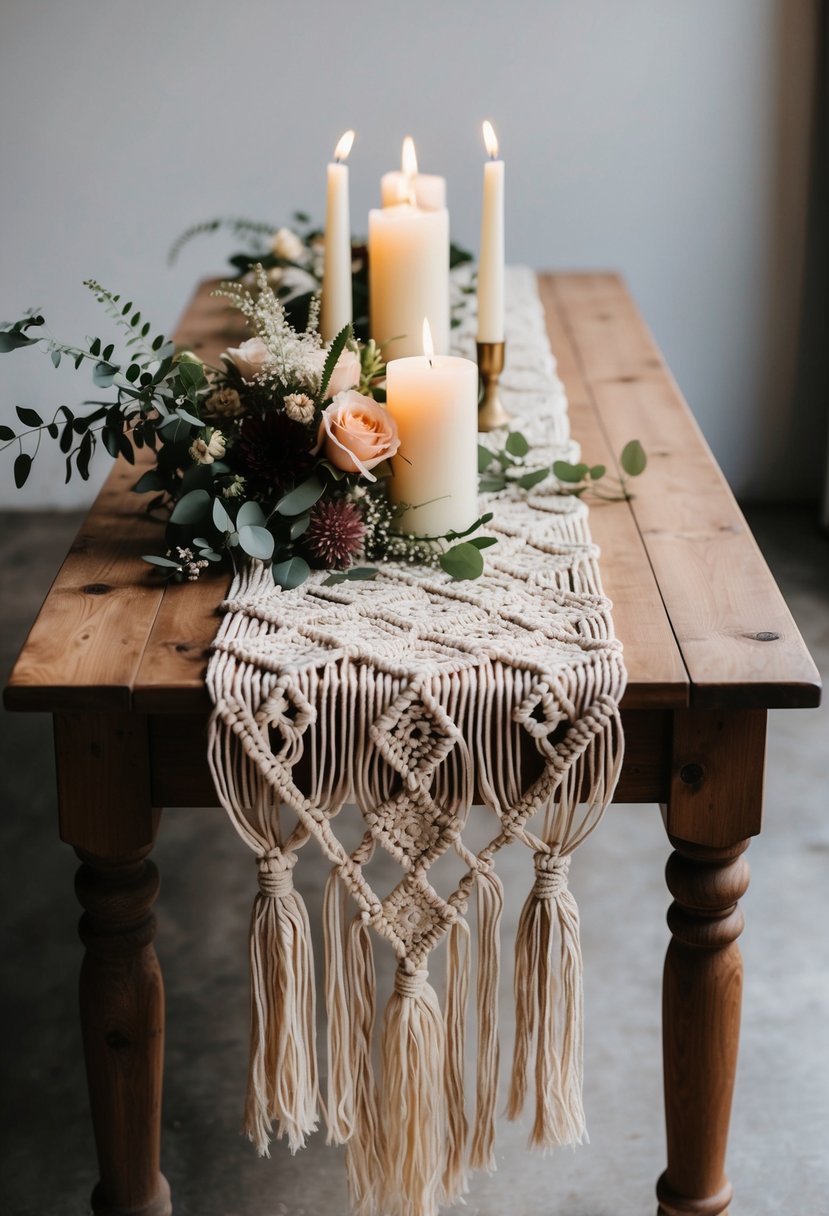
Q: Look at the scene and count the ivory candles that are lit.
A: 5